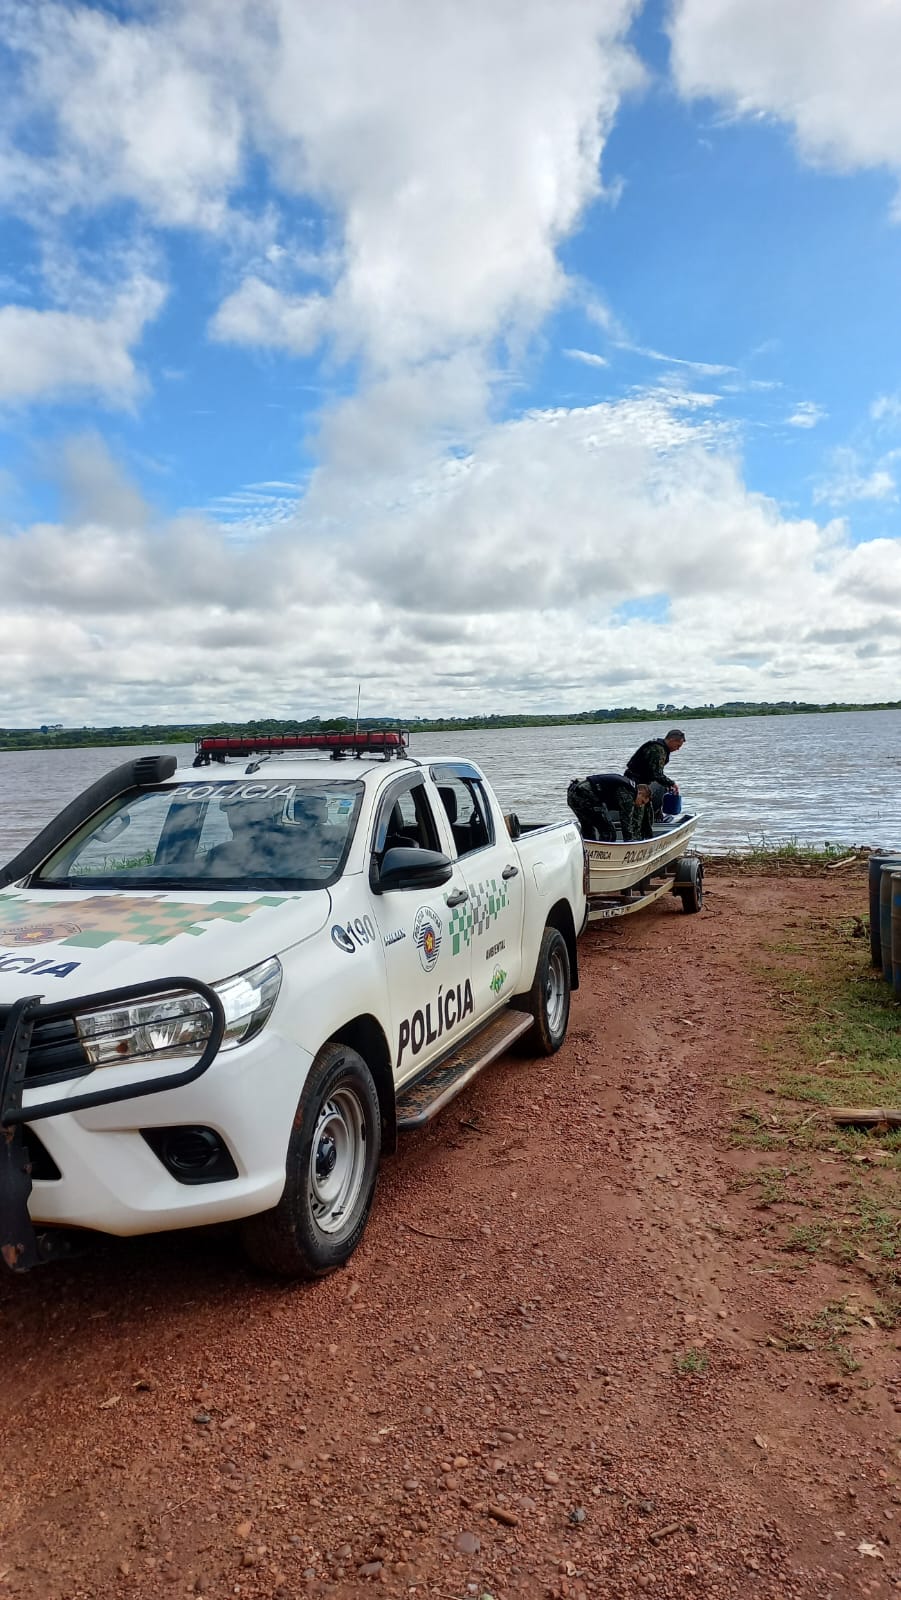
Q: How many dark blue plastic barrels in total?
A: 3